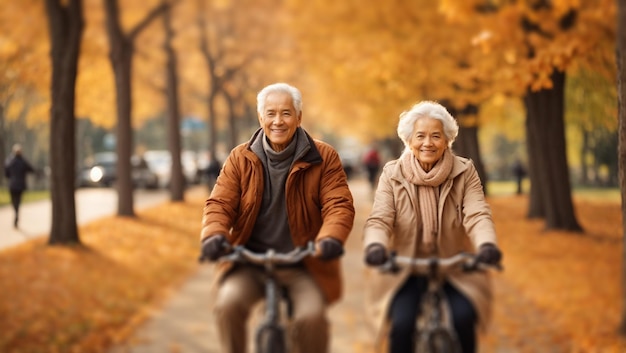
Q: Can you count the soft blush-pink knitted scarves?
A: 1